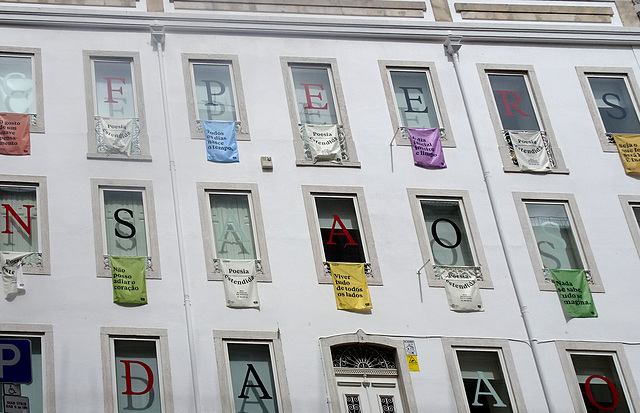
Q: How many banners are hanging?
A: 13